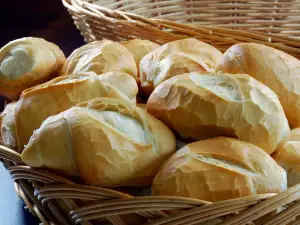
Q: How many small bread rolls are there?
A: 10